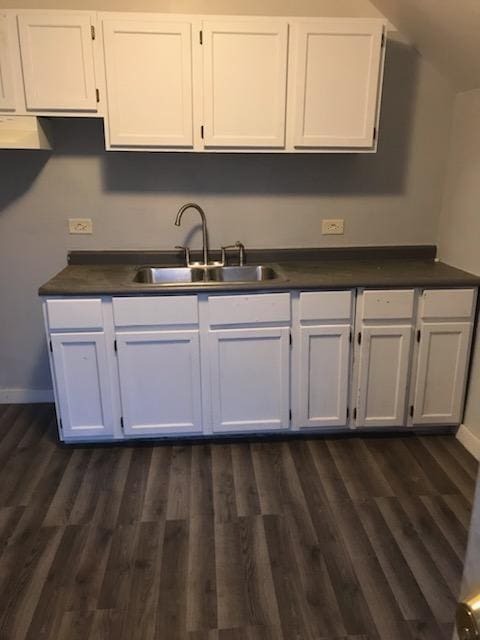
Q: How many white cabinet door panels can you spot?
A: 11